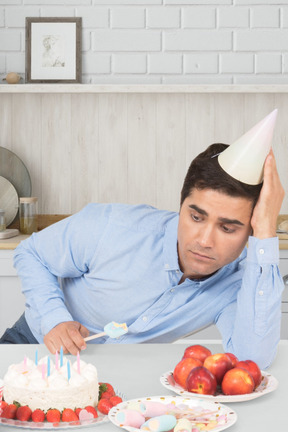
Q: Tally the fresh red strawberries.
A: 12